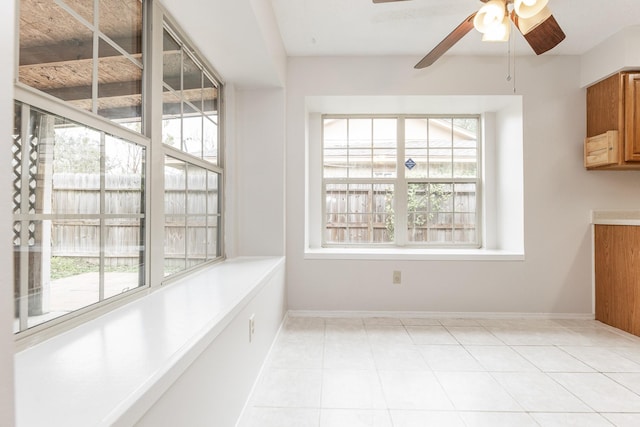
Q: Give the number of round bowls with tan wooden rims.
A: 0